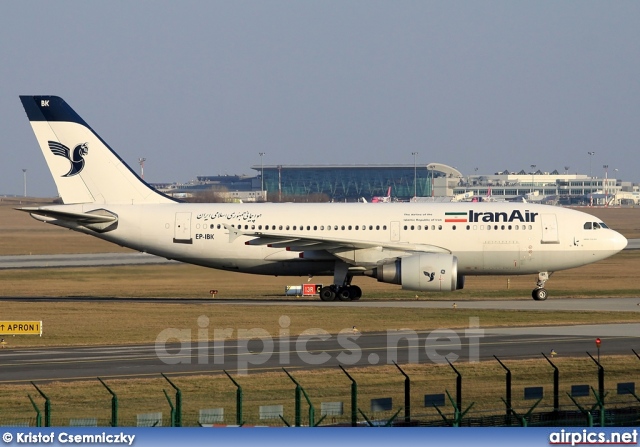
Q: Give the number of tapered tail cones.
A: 1